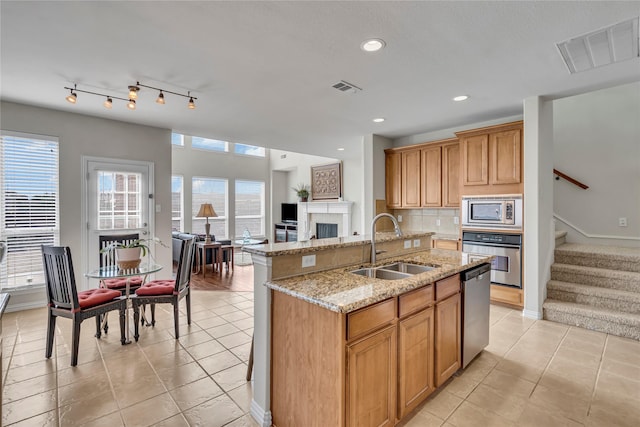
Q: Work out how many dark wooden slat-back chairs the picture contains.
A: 3